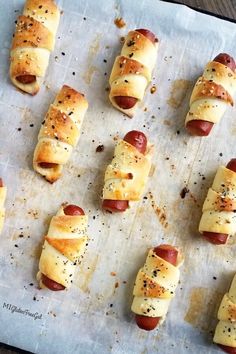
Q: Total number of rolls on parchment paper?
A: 10